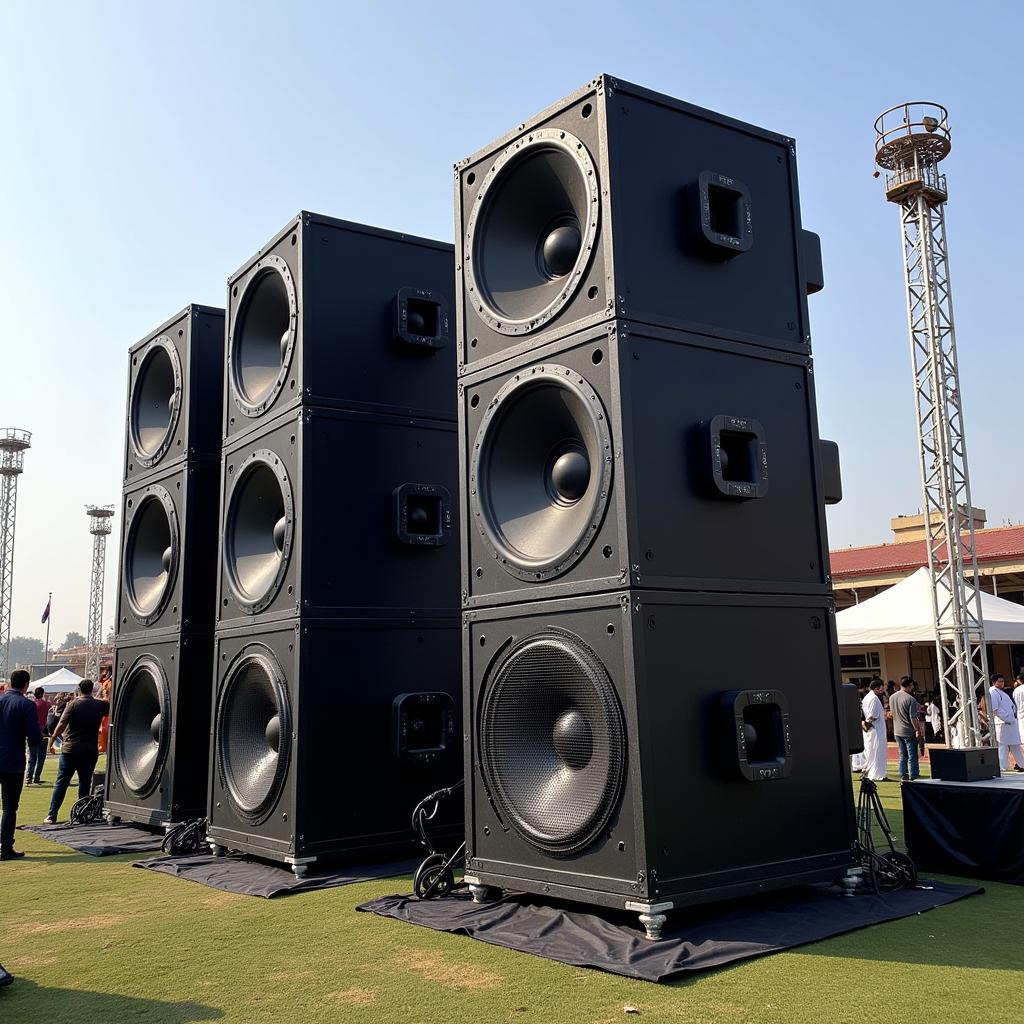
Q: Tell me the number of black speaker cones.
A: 9